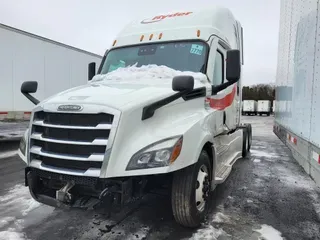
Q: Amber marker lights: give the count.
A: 5